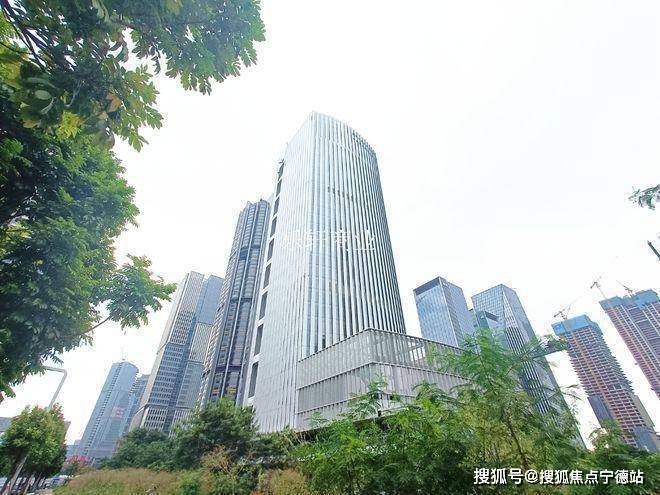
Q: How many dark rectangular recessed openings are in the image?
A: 9